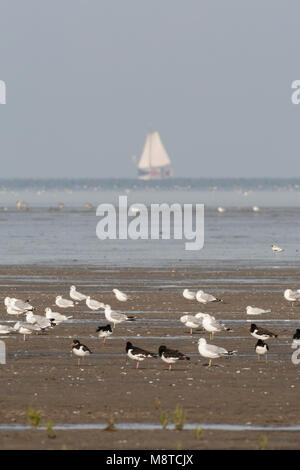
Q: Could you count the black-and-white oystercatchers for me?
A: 7